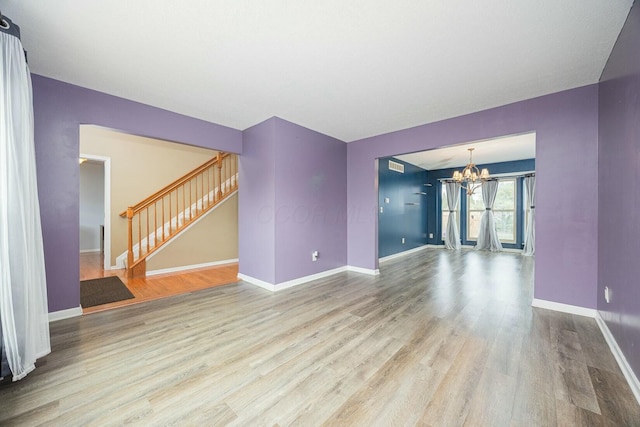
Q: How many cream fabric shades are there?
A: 5